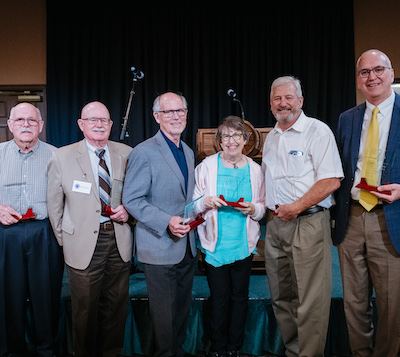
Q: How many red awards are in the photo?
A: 6